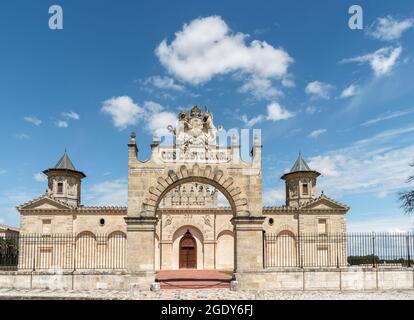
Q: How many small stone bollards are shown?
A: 2